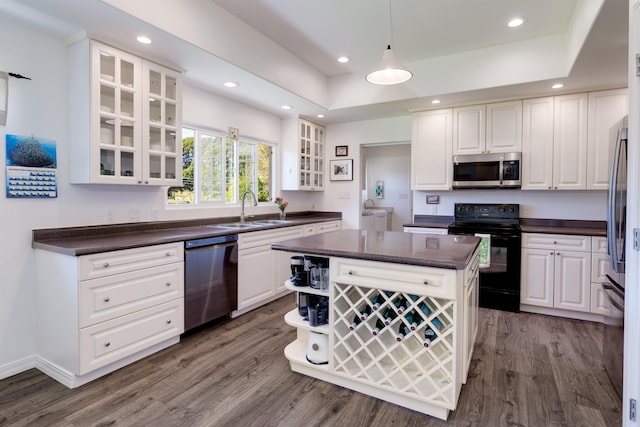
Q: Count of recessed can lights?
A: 8